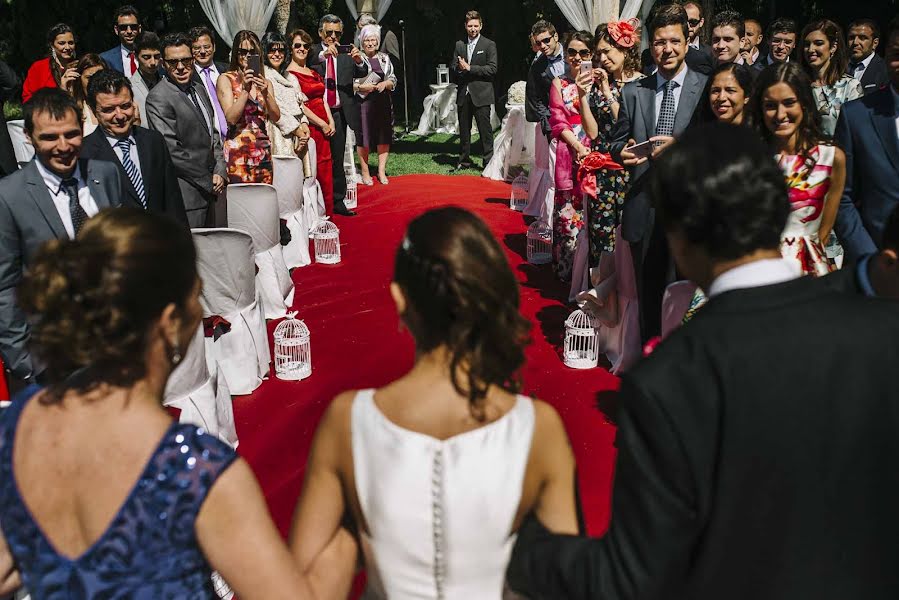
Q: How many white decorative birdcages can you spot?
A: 6